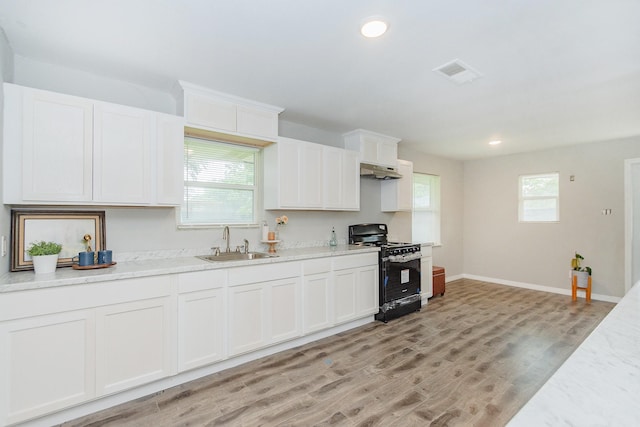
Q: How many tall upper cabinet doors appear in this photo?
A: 8